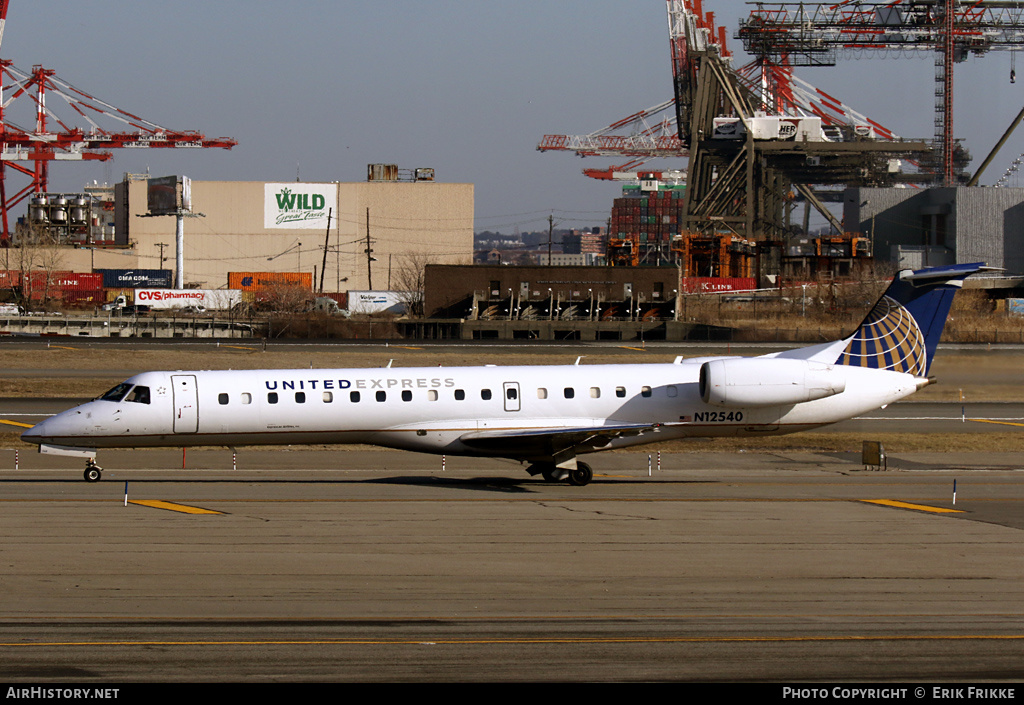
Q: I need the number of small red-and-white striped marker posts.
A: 4